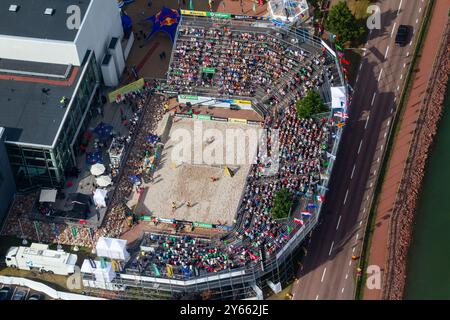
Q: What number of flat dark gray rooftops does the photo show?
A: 2